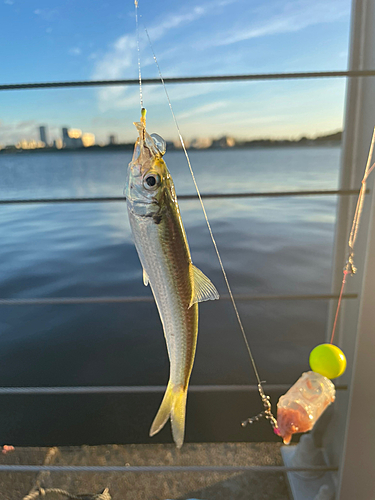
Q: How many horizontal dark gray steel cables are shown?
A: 5